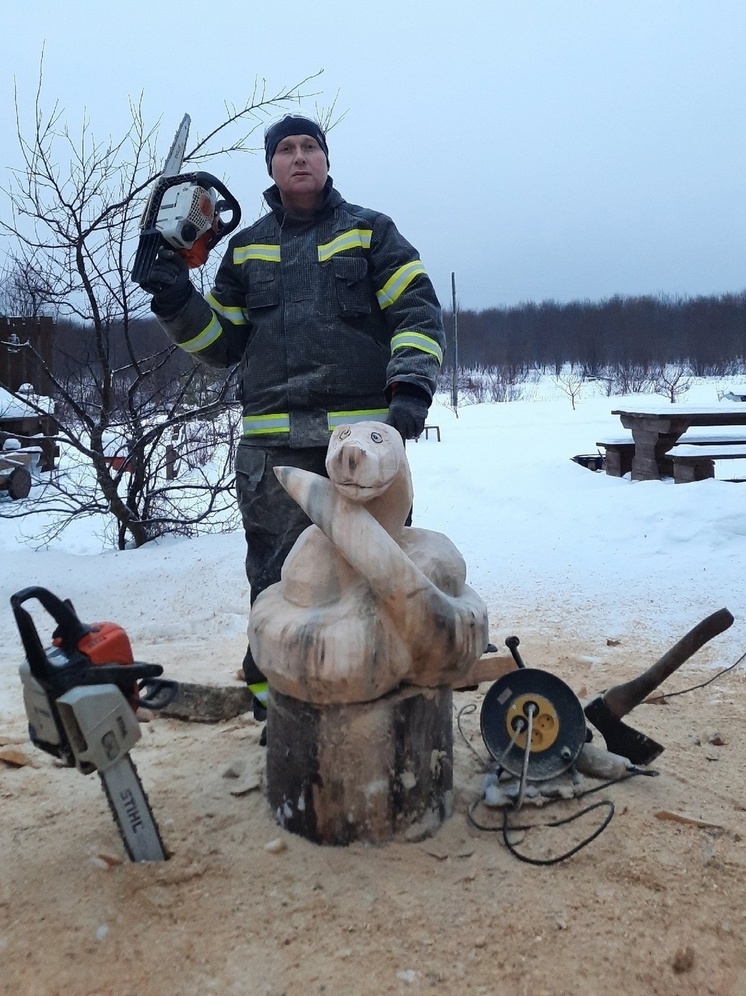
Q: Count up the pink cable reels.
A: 0